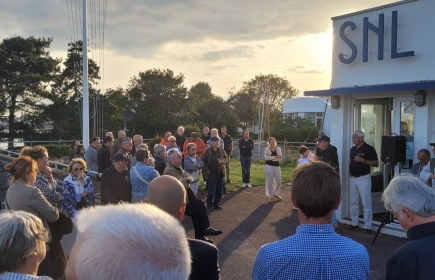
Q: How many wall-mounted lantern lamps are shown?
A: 2